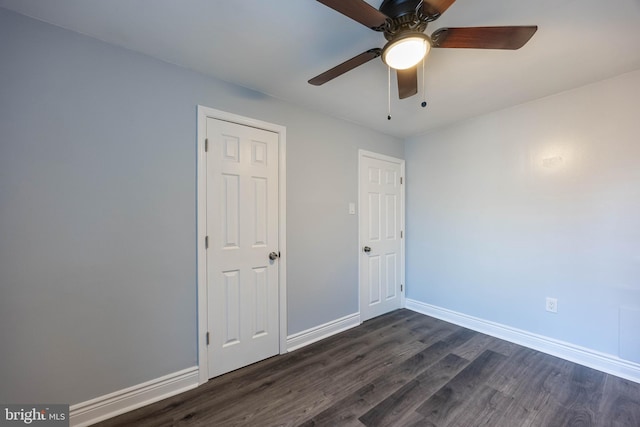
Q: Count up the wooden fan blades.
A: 5